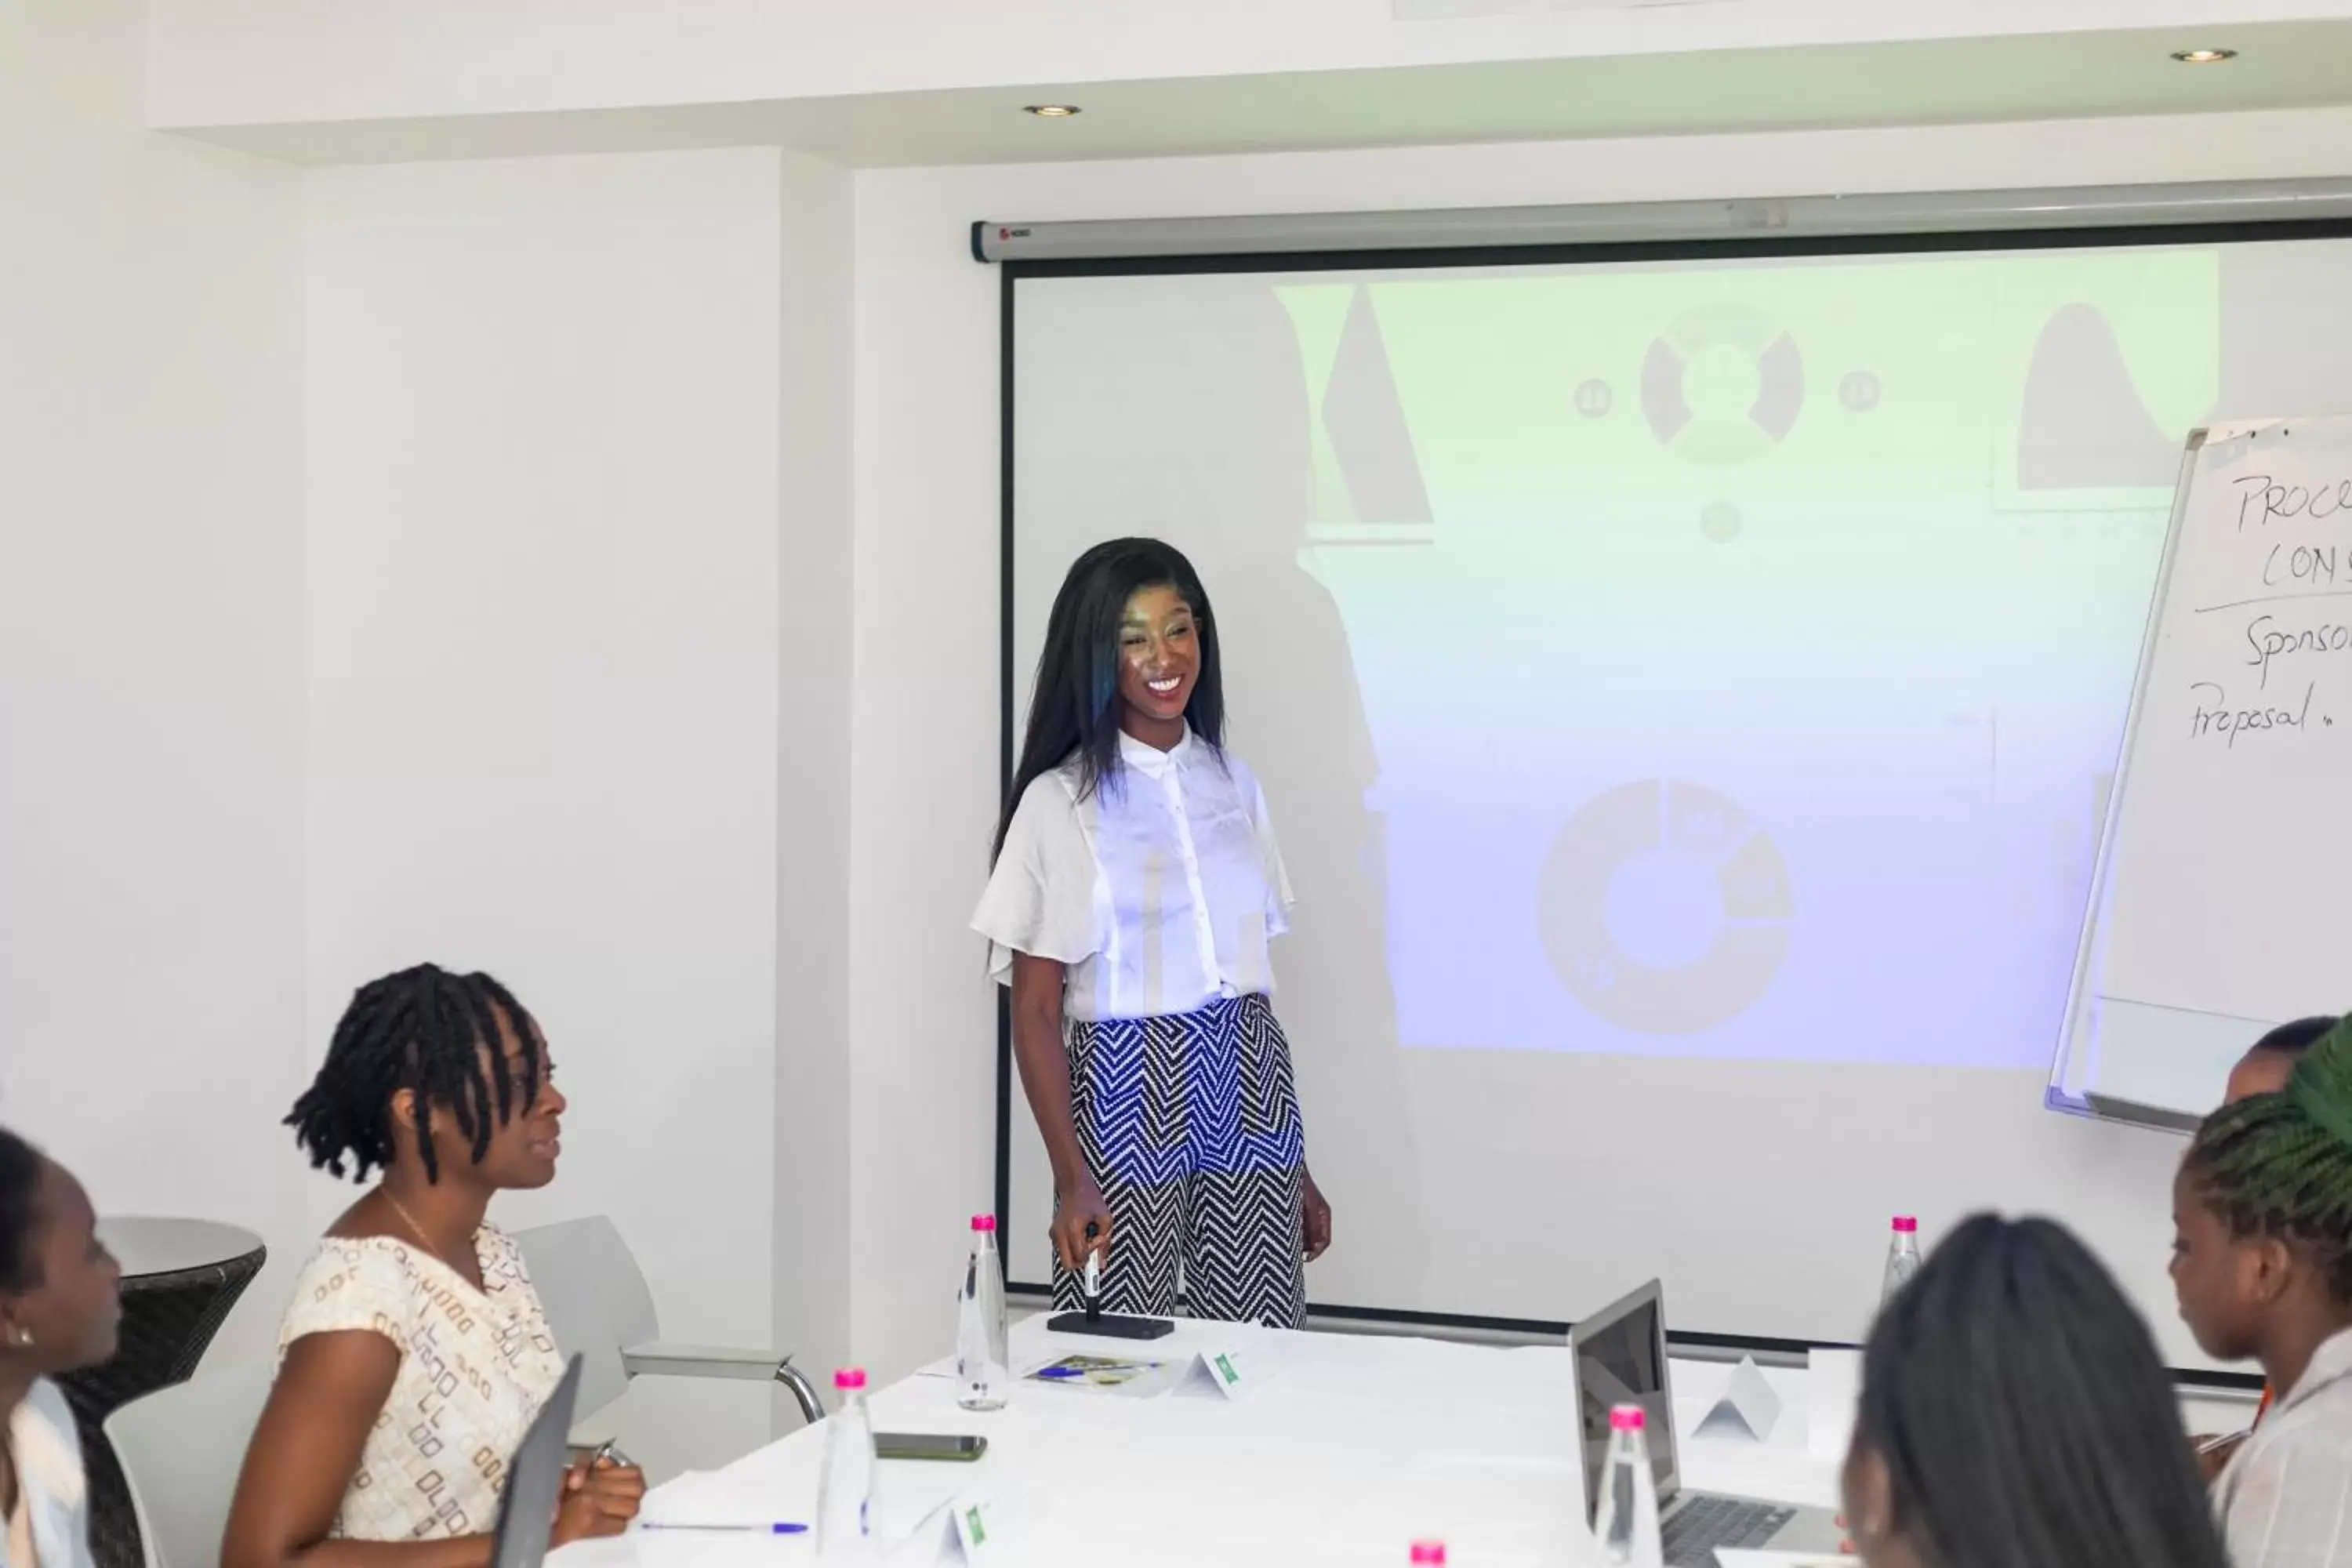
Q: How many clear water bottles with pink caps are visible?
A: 5